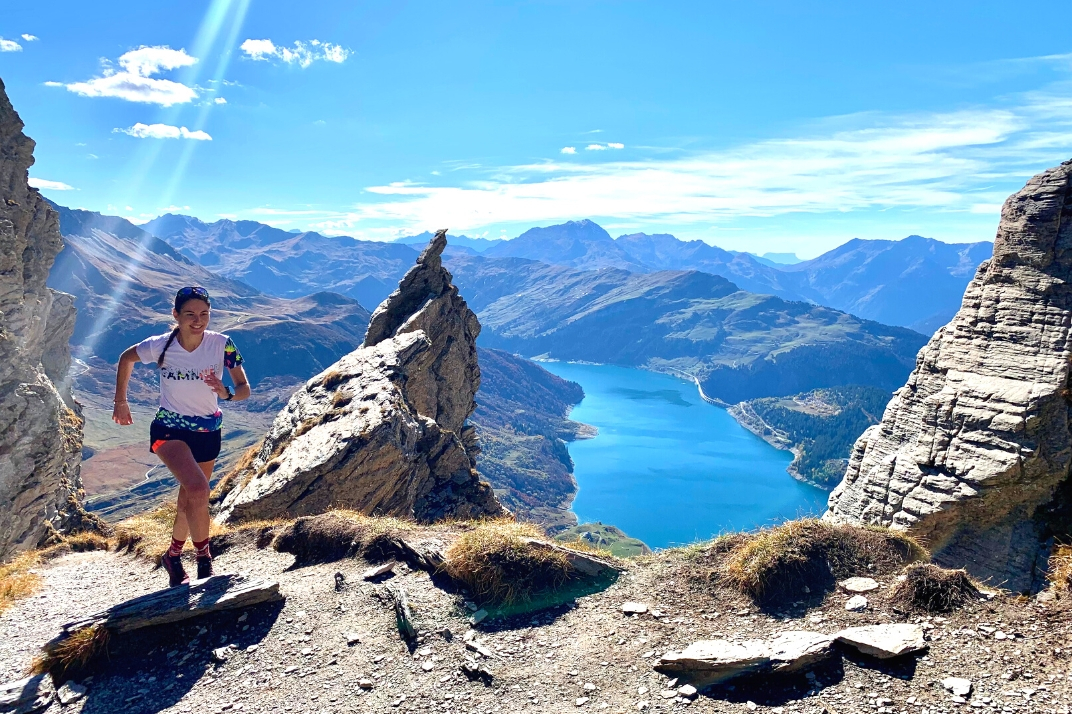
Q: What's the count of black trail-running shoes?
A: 2